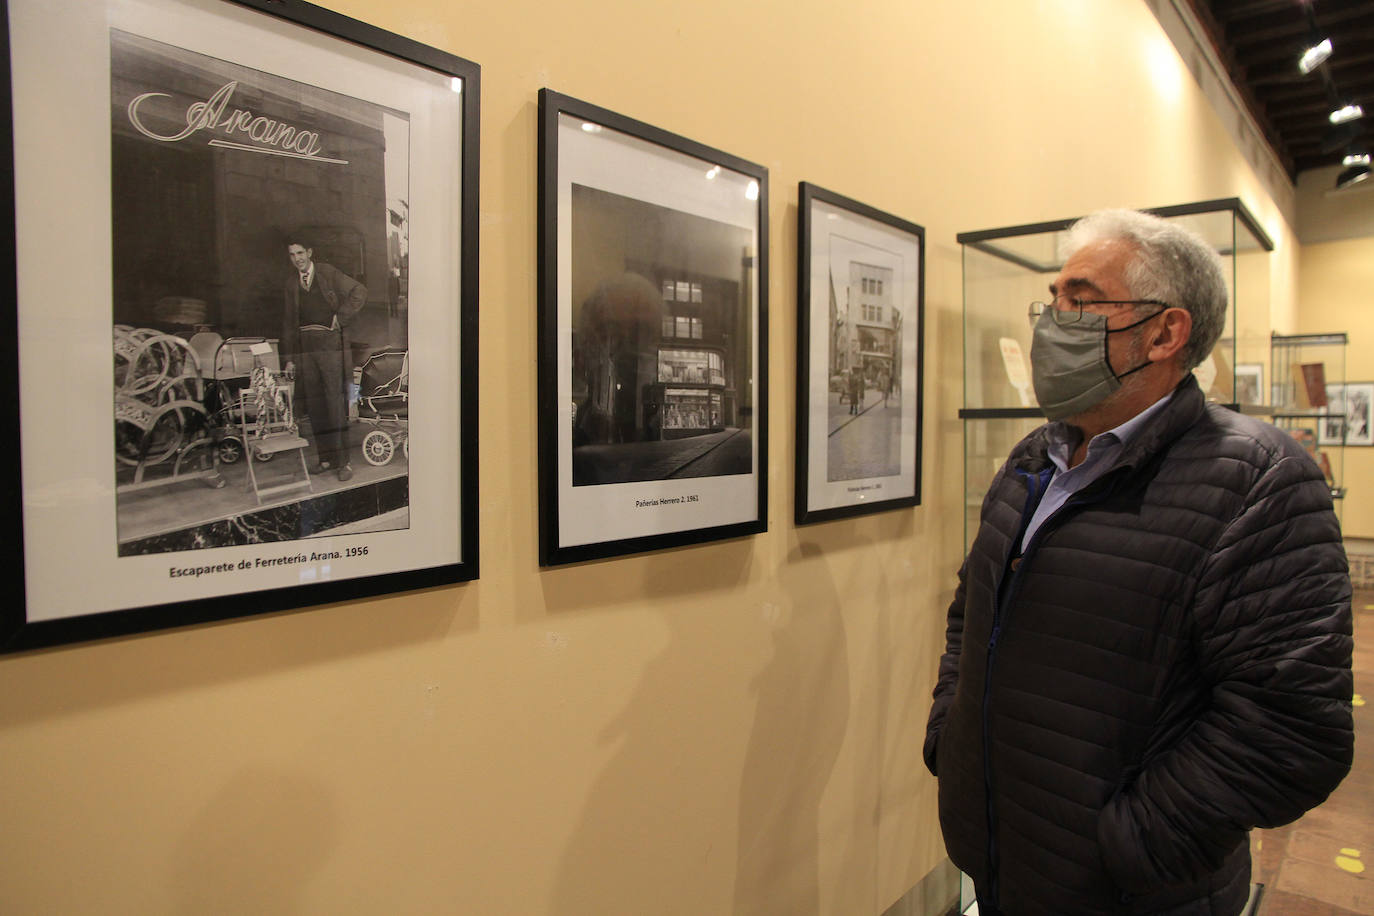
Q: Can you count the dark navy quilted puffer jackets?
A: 1